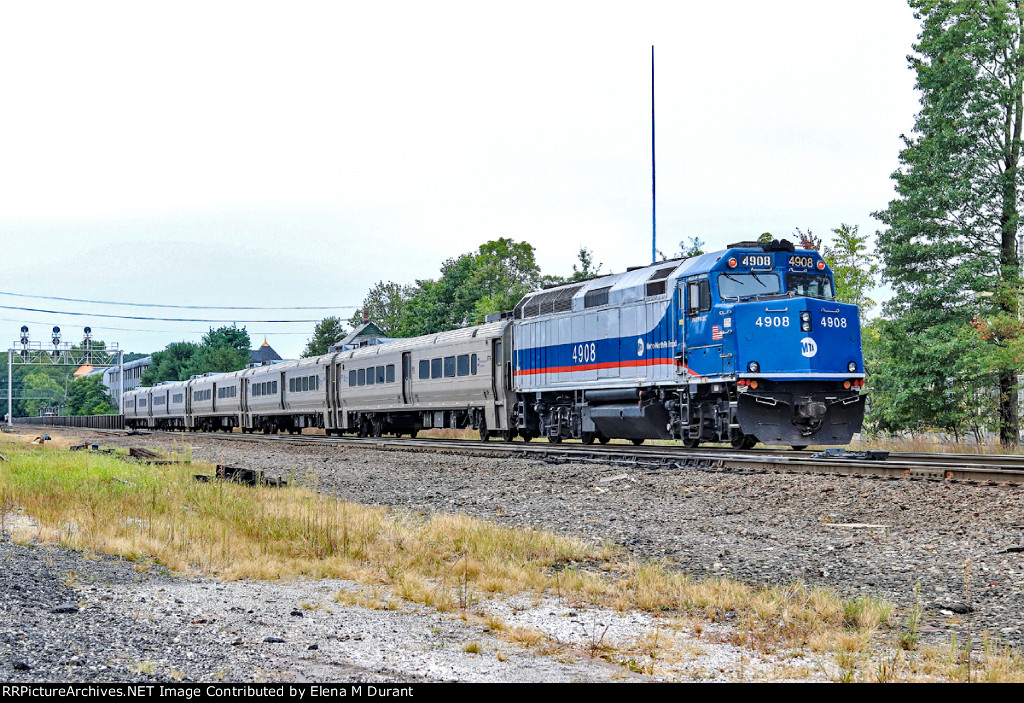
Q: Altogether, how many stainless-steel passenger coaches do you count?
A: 5